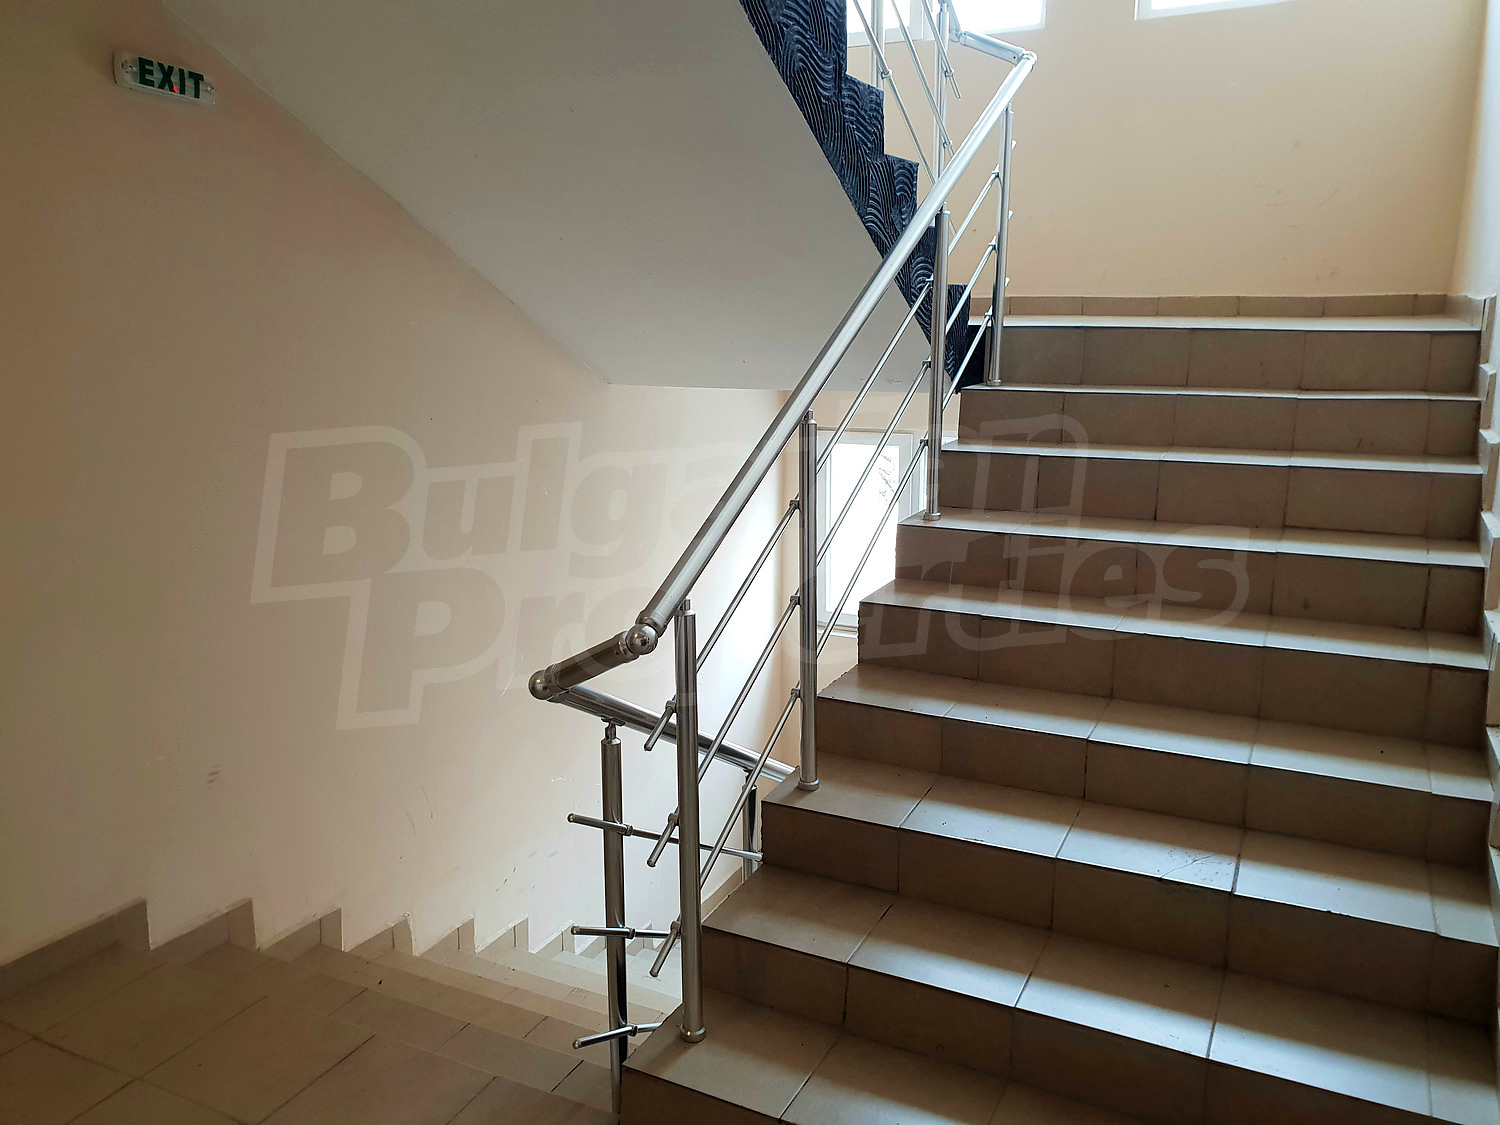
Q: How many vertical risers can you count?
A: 9